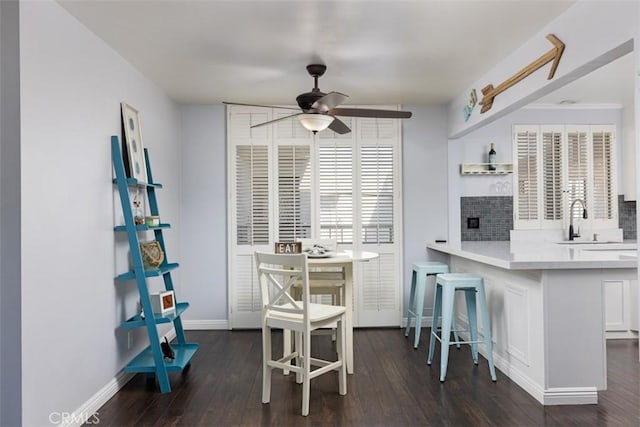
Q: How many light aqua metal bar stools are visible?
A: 2